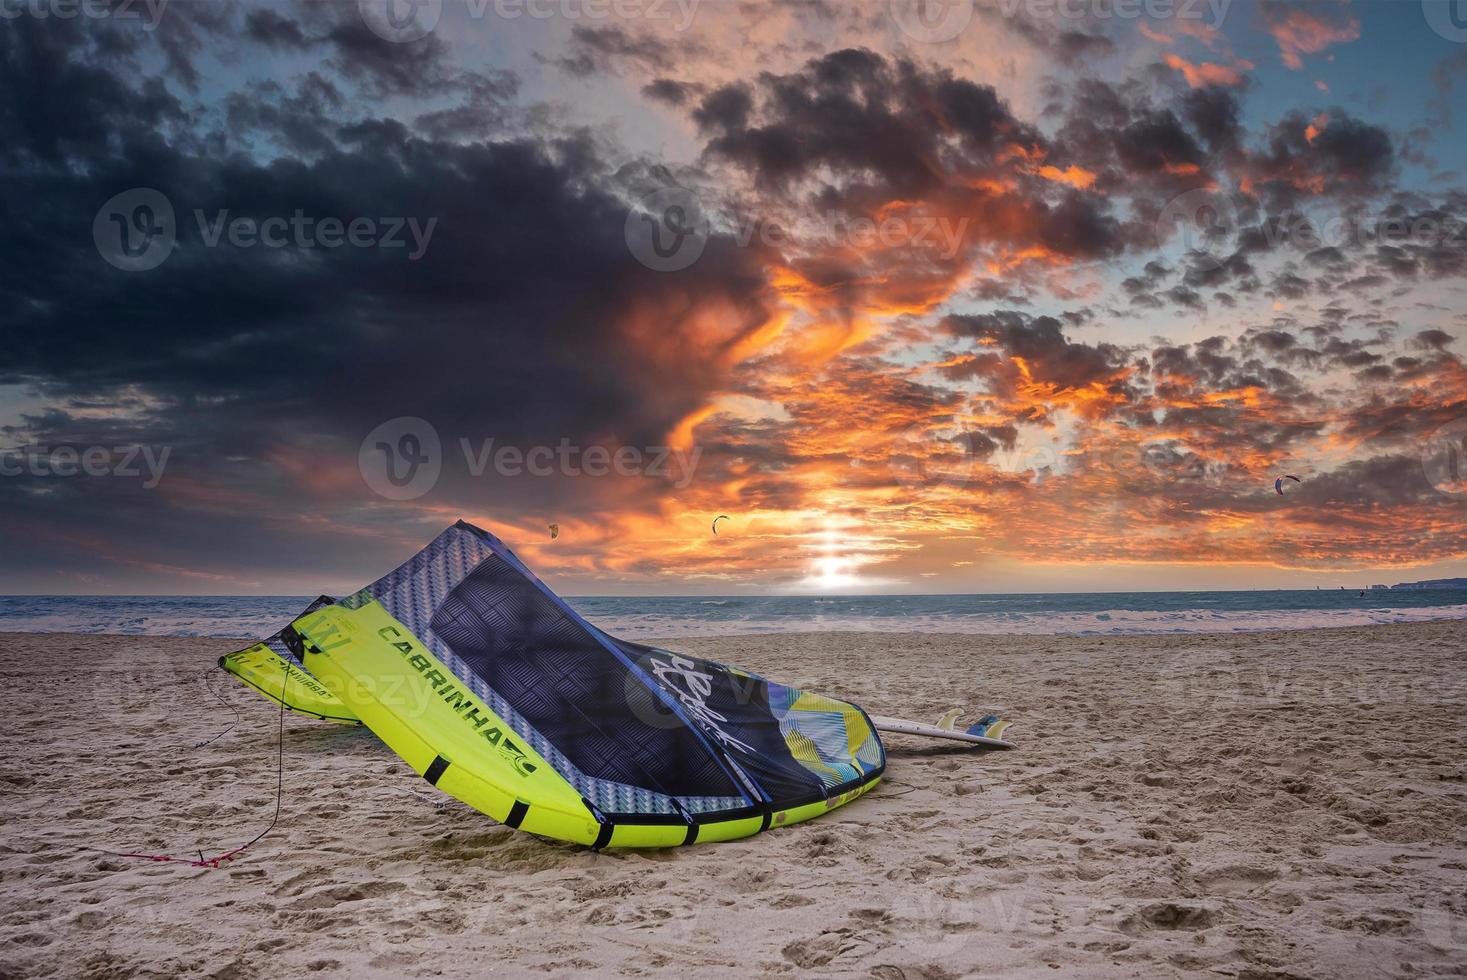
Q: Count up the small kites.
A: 3